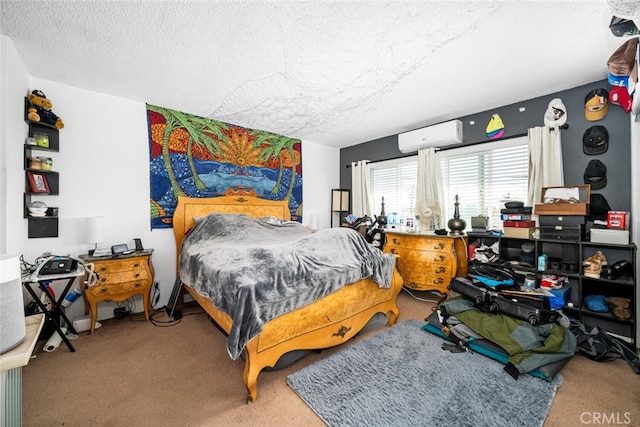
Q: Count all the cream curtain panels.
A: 3